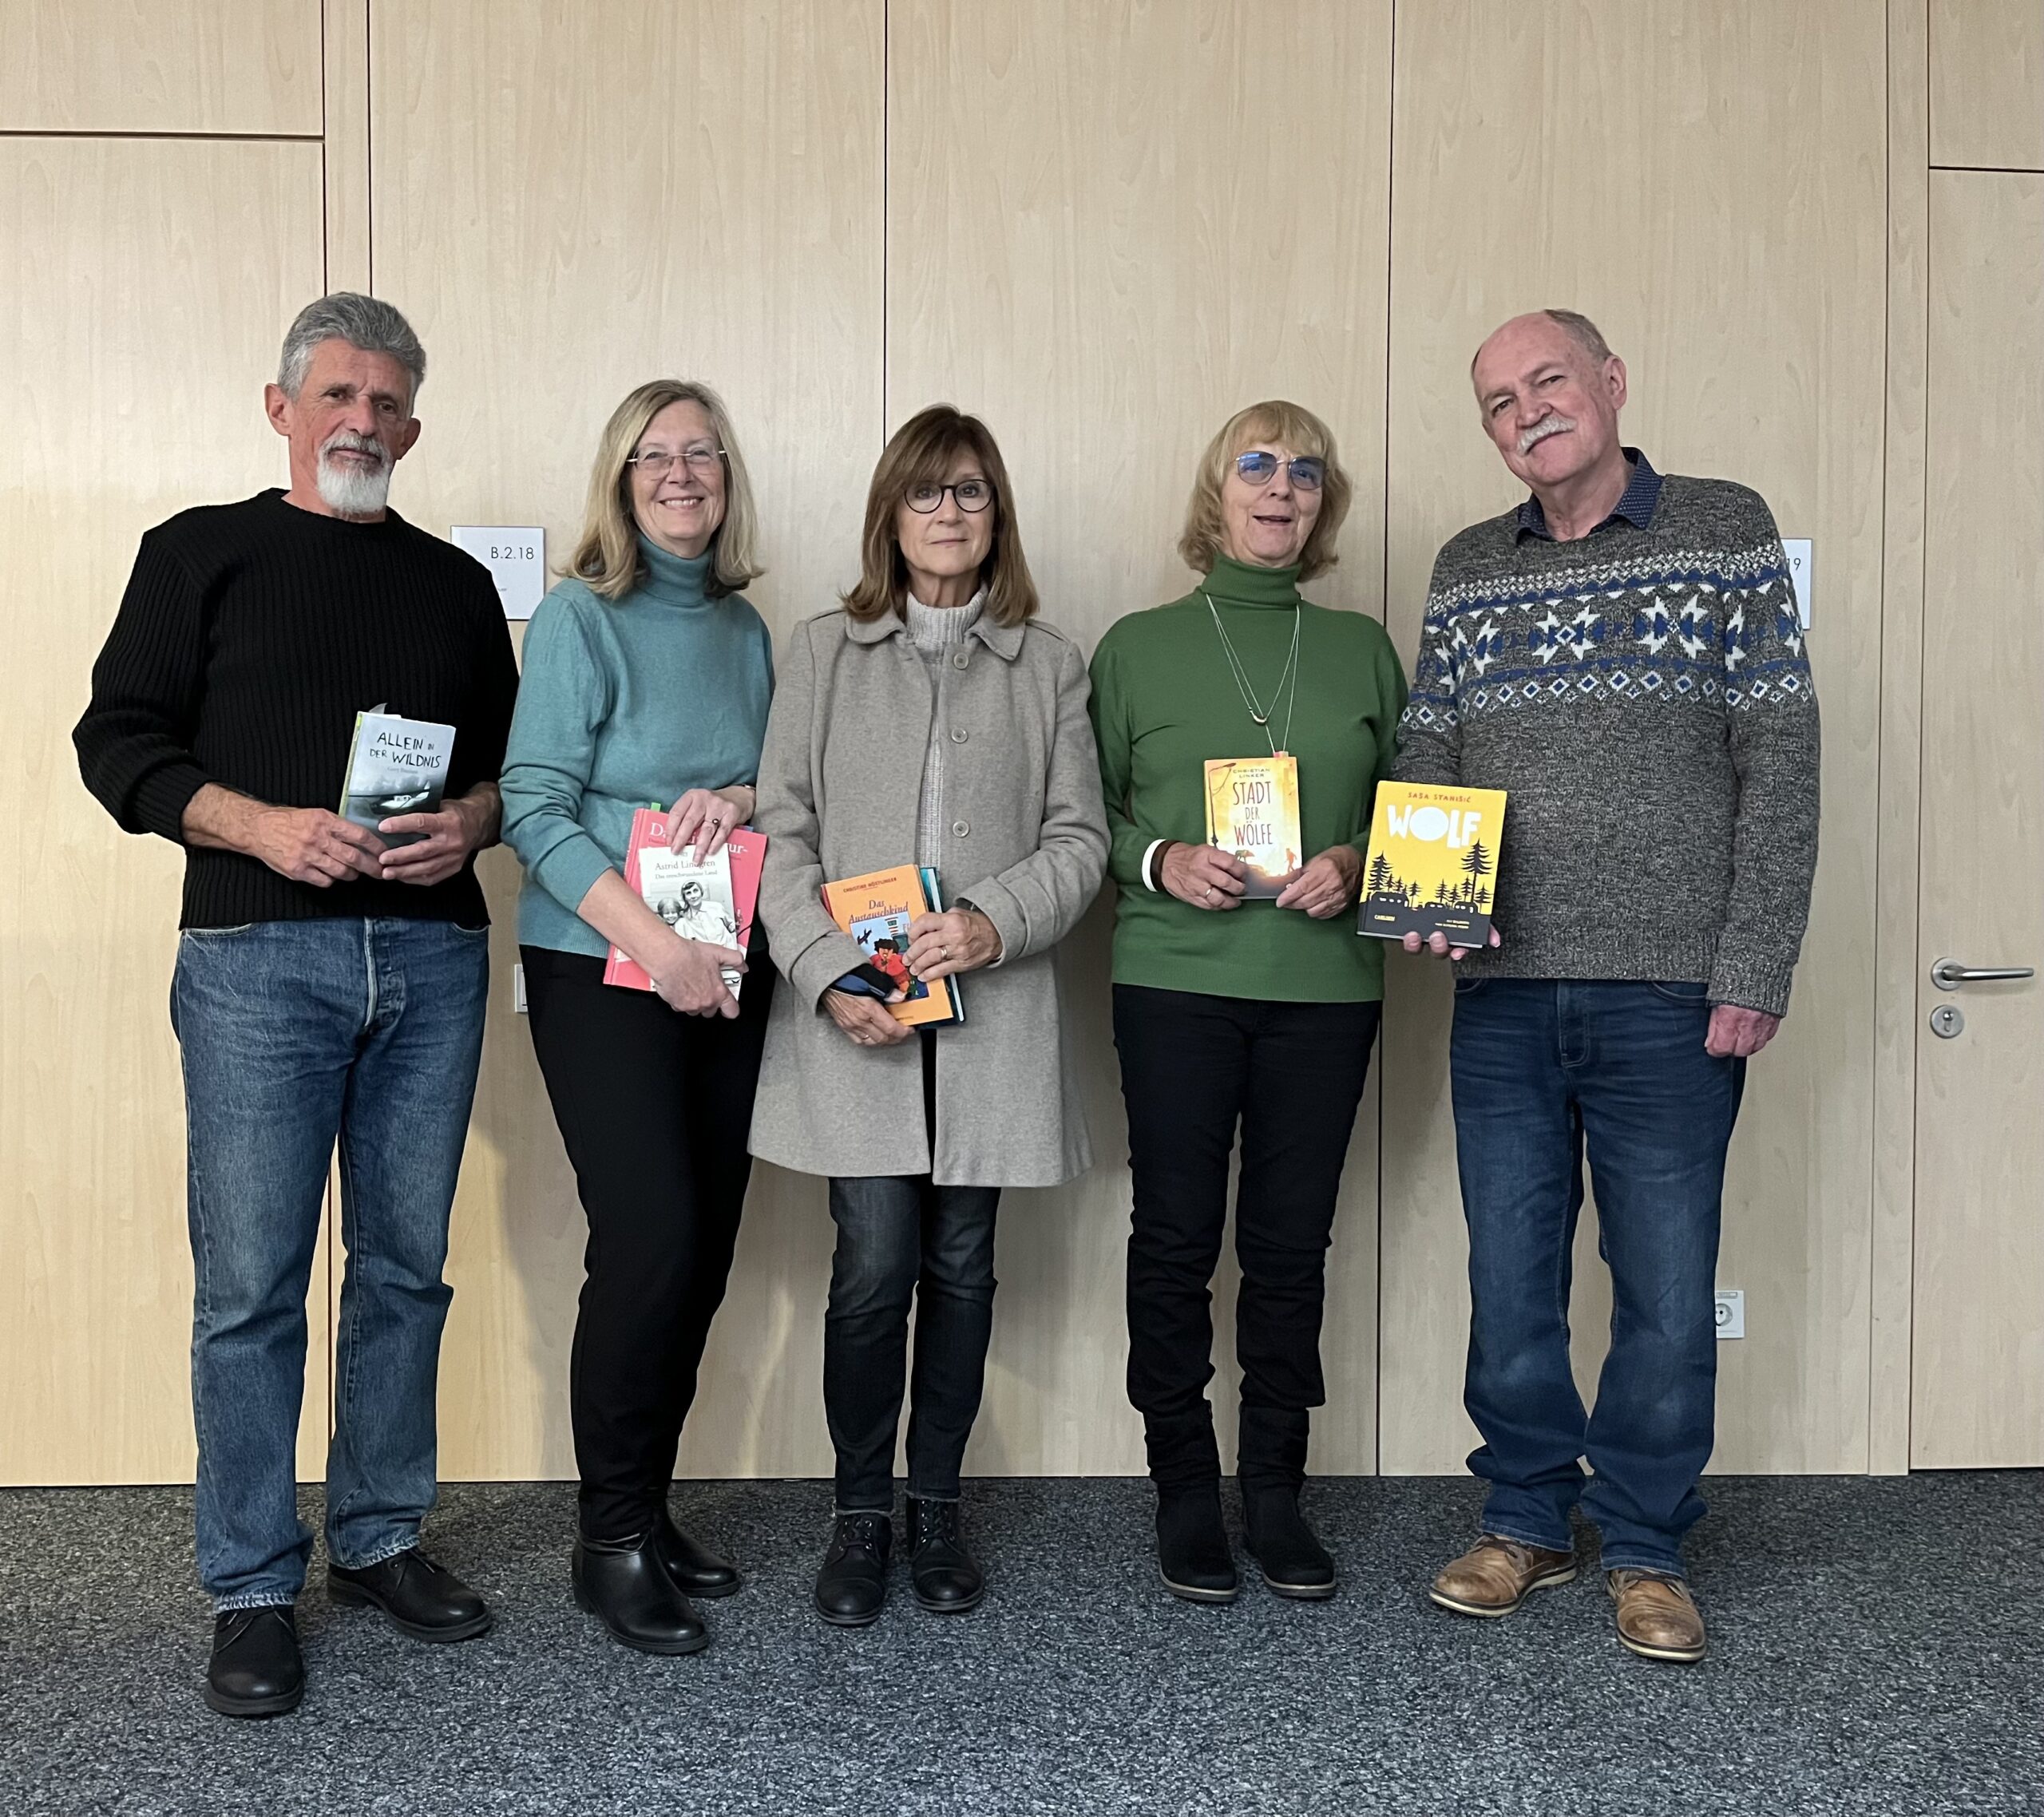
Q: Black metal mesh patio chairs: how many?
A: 0